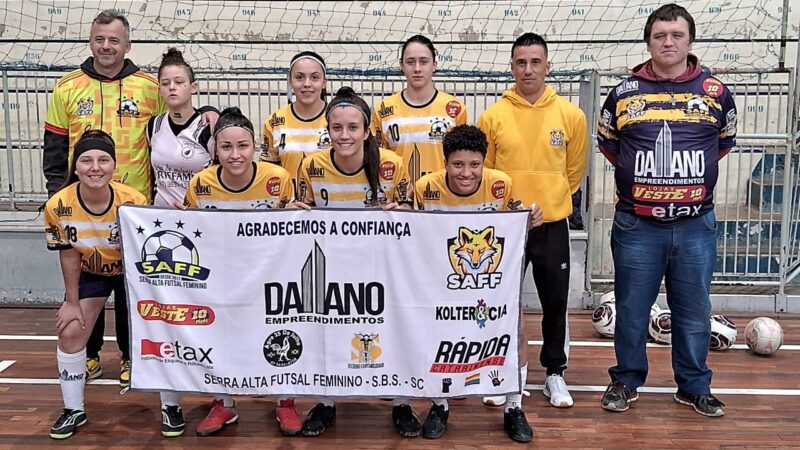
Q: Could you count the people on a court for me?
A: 10